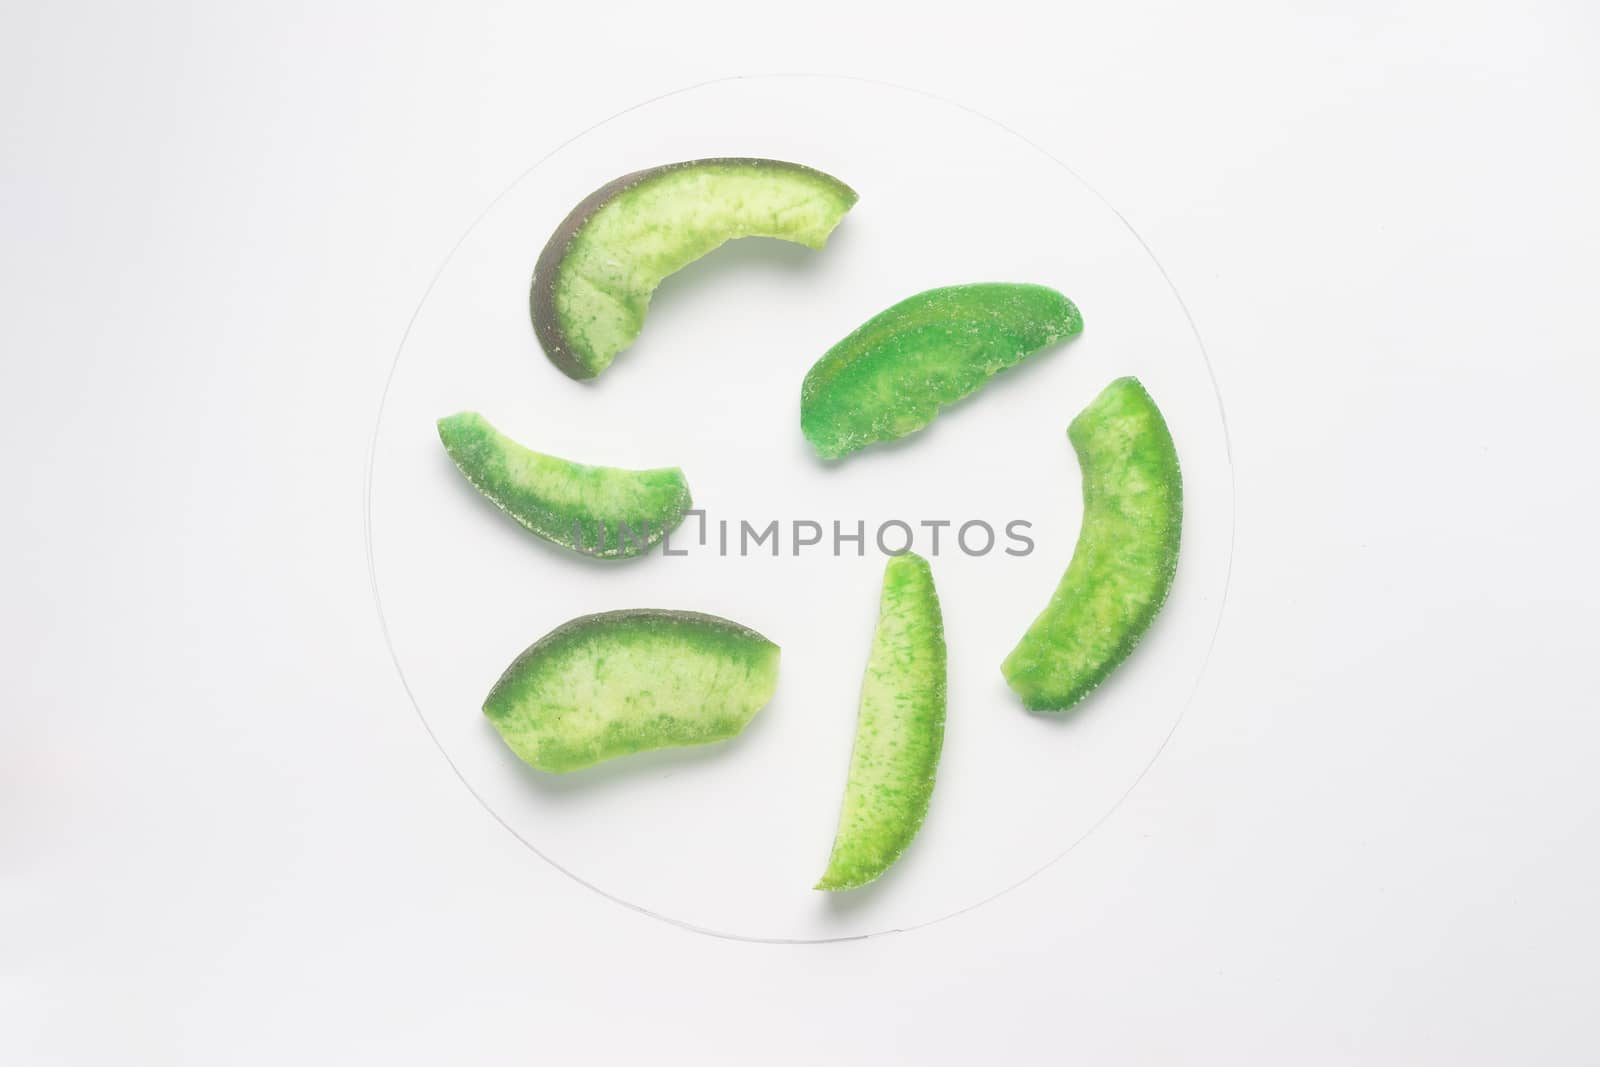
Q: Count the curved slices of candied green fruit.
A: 6